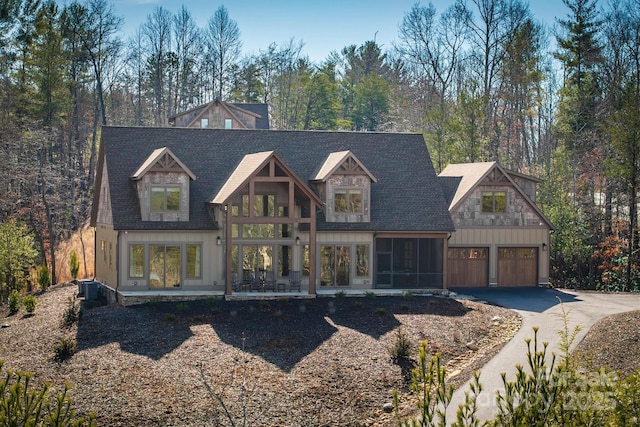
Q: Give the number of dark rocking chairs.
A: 4